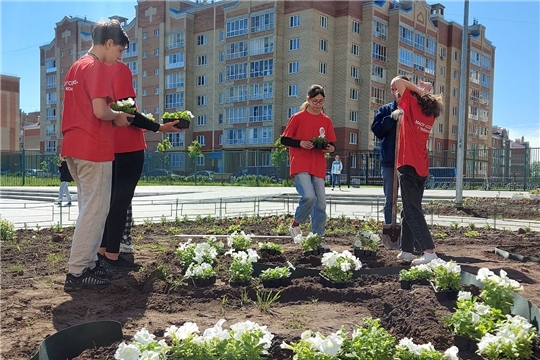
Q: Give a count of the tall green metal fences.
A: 1